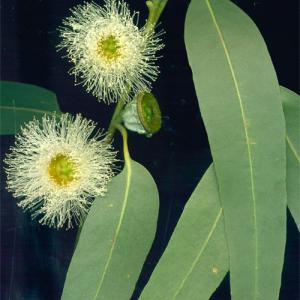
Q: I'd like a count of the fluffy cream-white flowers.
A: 2